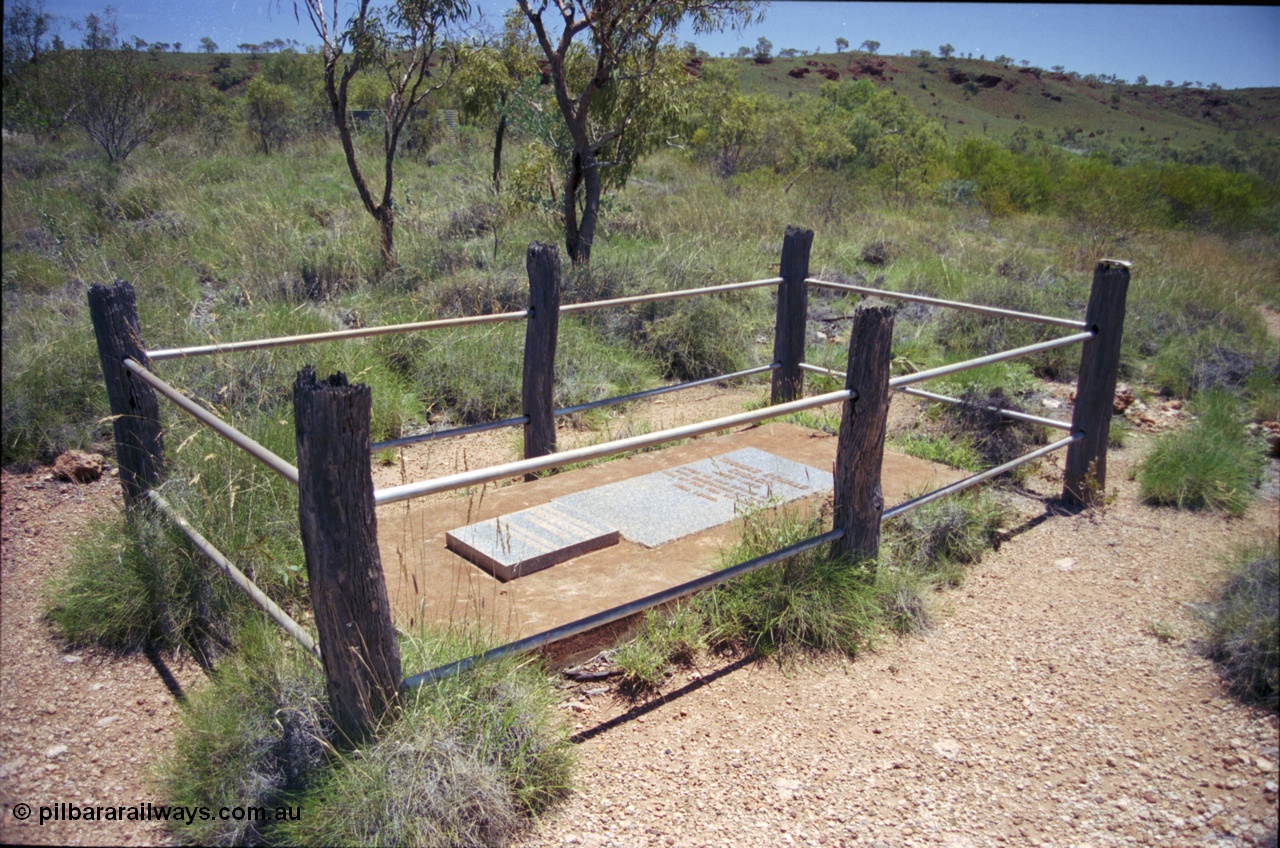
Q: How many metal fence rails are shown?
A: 12